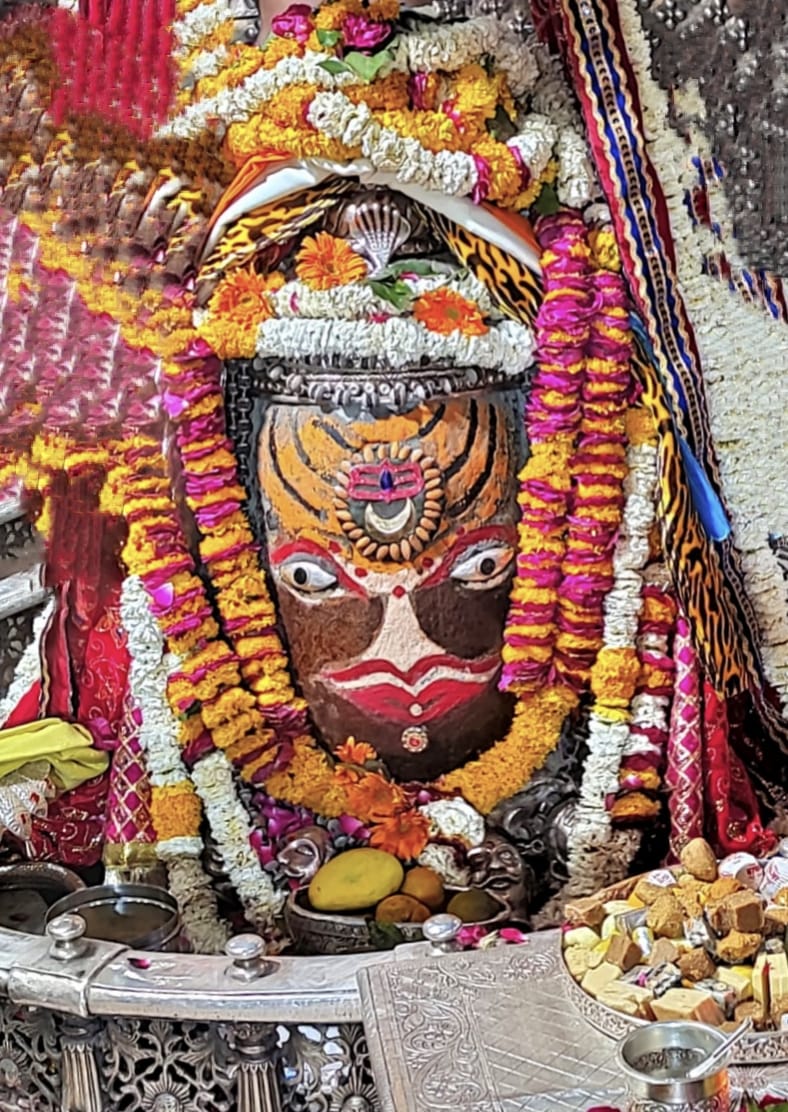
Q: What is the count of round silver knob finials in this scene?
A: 3